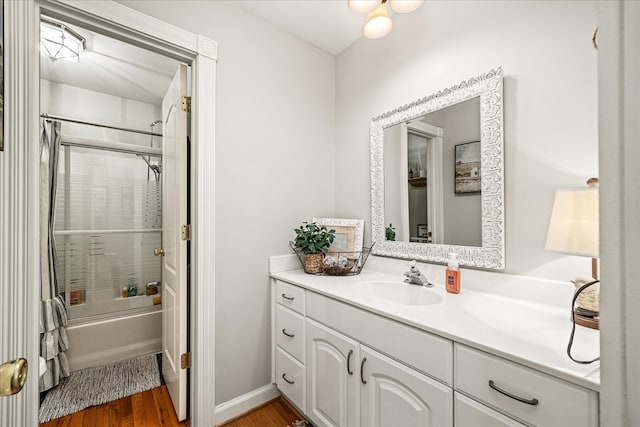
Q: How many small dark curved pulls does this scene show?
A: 6